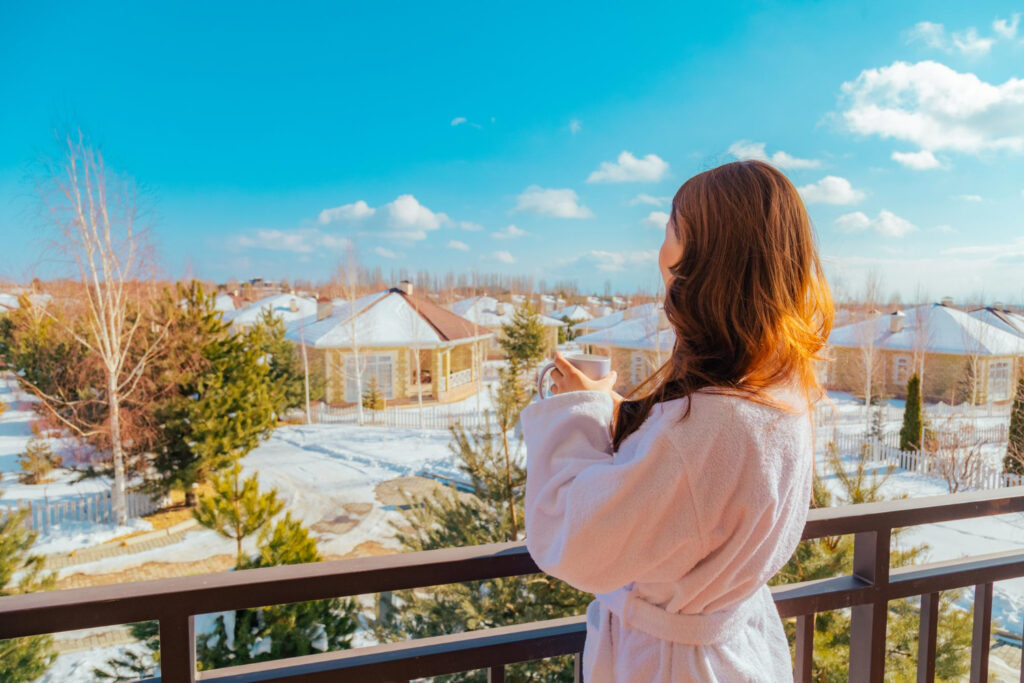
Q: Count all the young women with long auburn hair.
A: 1